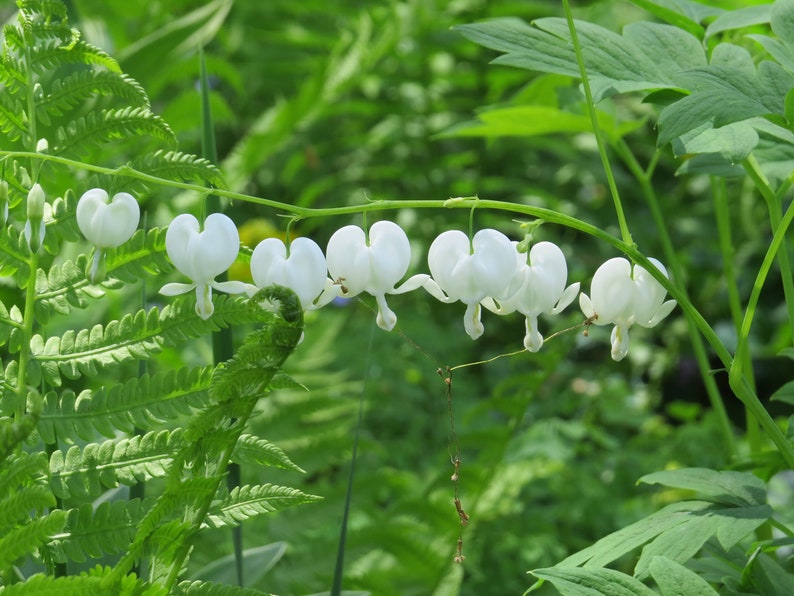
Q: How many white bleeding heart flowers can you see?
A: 7